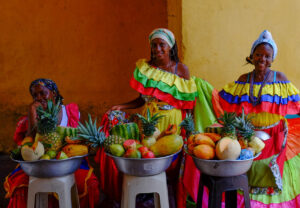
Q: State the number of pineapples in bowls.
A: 6